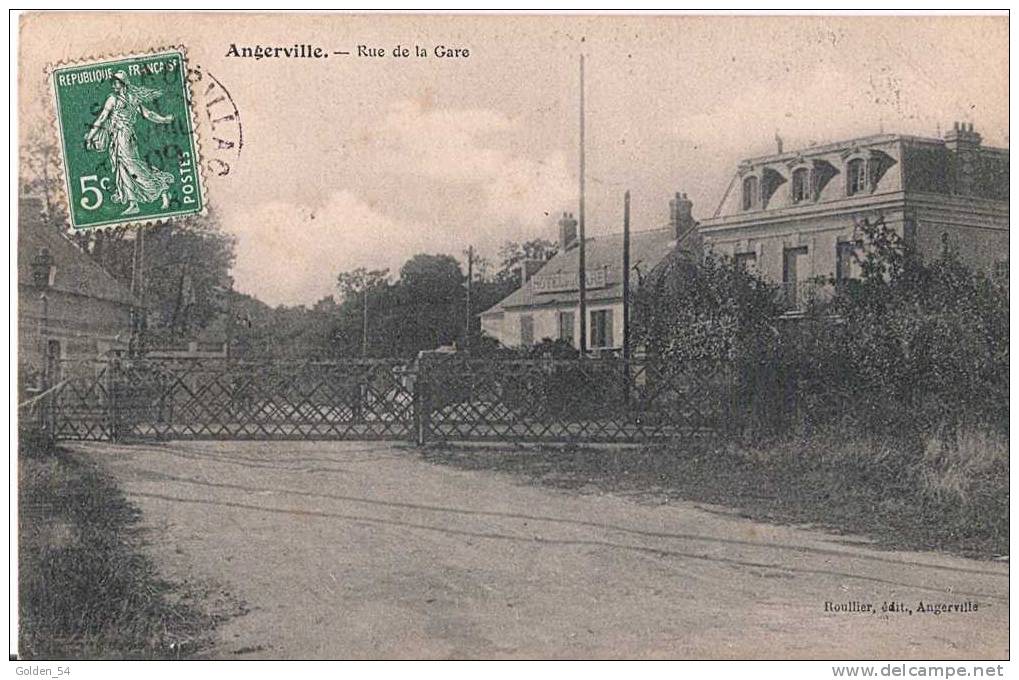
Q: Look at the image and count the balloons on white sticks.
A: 0